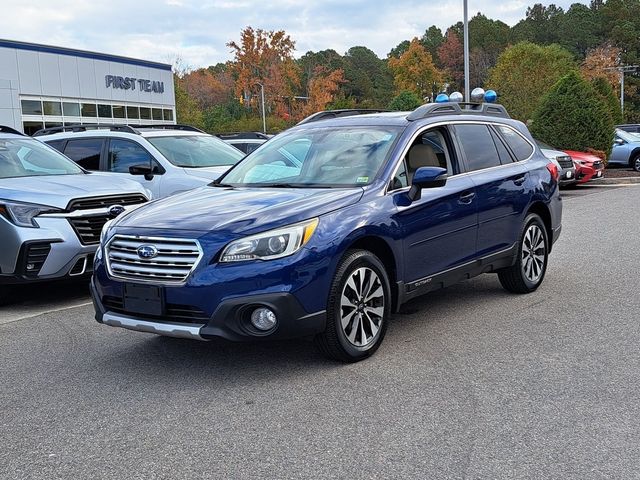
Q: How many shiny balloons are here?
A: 4